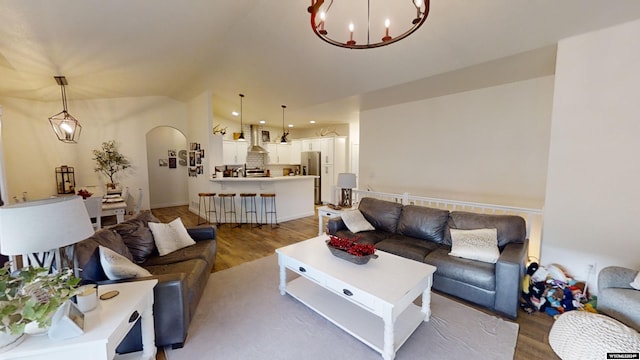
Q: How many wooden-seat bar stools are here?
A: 4